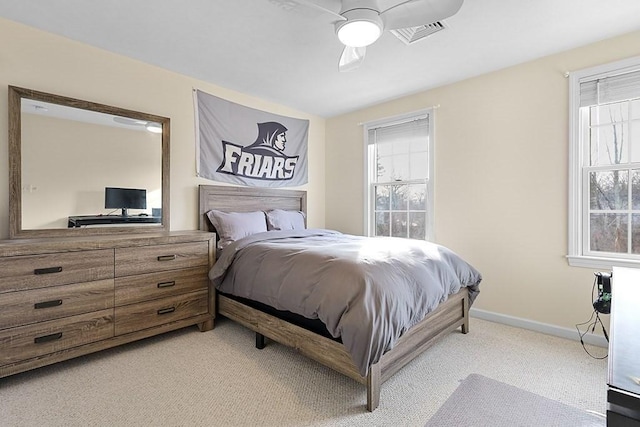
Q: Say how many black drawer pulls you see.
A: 6